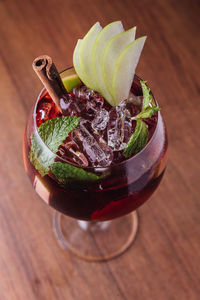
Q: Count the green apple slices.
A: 5